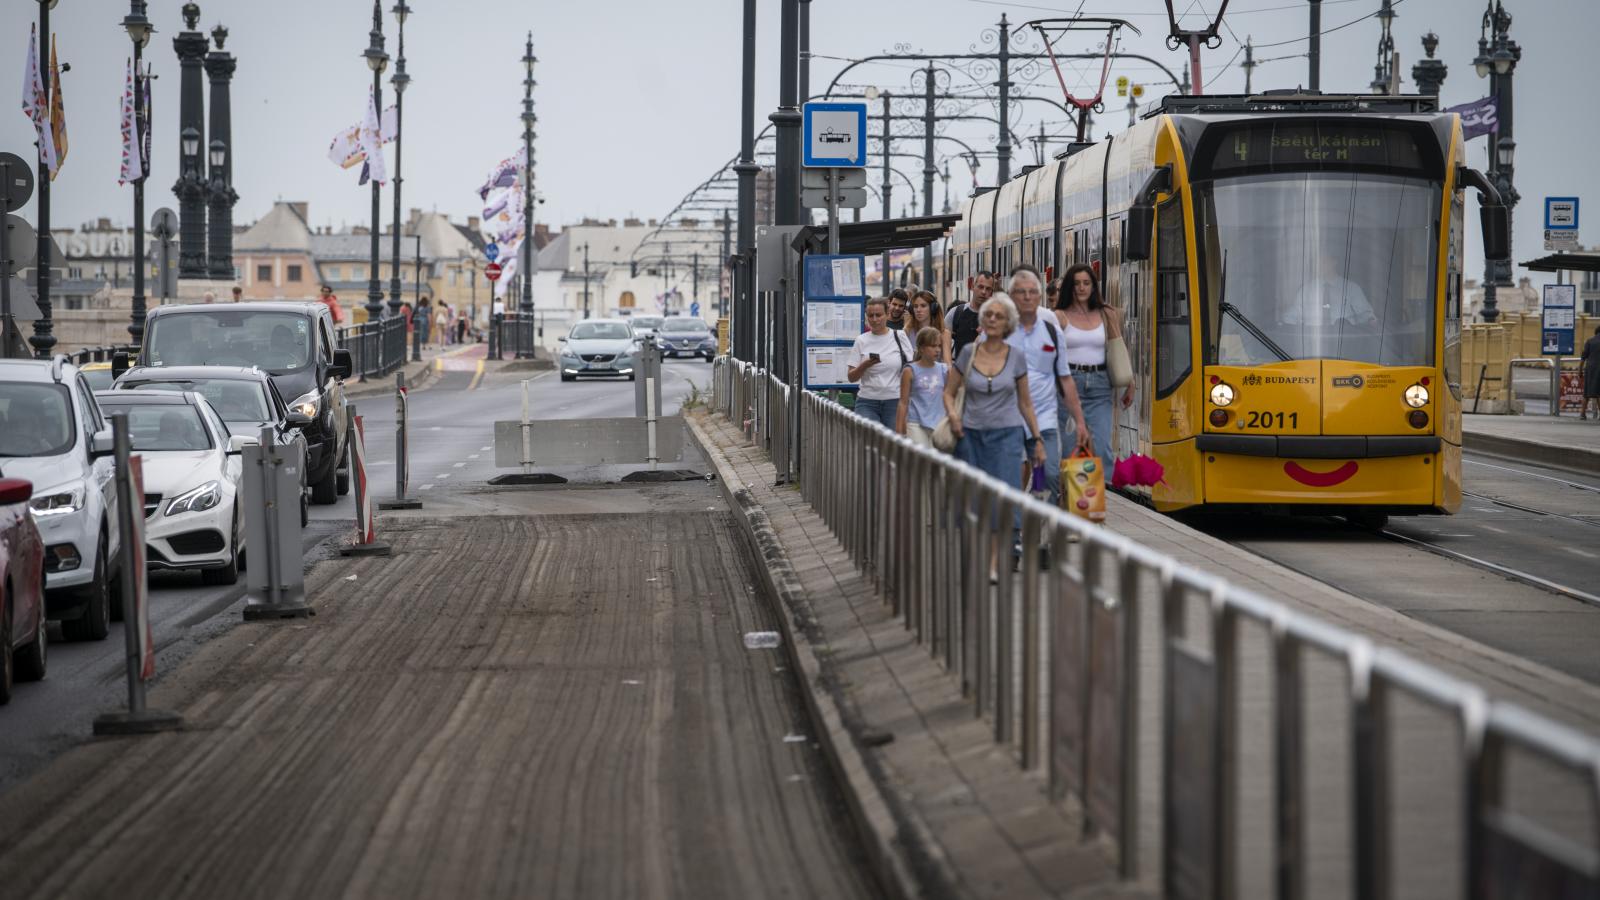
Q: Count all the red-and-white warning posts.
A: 3